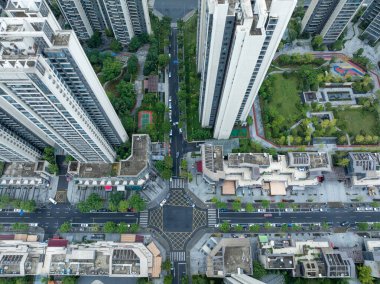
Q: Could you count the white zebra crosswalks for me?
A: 4